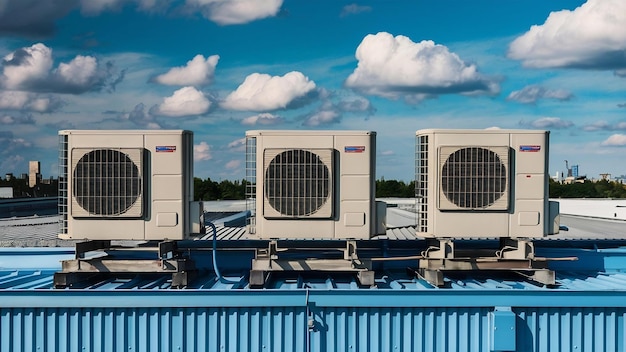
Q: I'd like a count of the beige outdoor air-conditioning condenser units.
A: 3